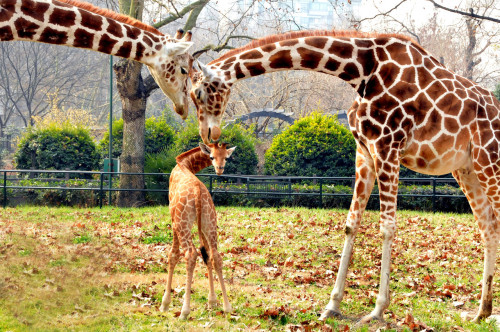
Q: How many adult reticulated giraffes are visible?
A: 2